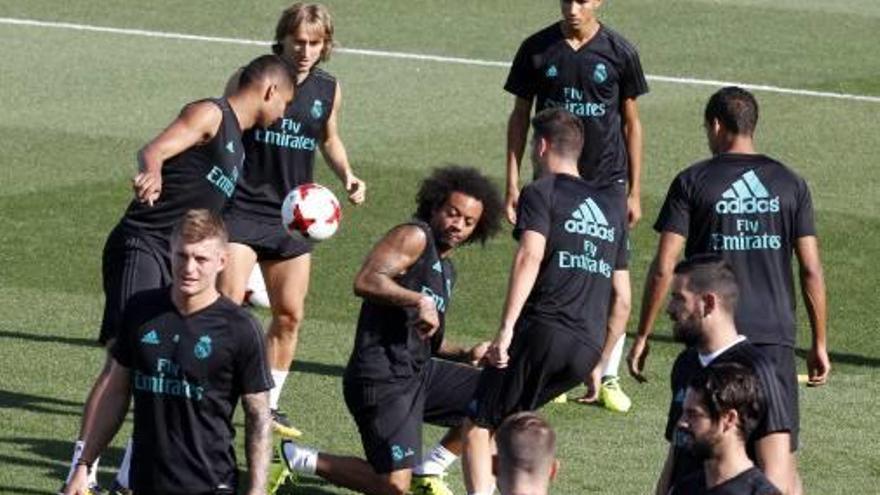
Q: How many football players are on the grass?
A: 10